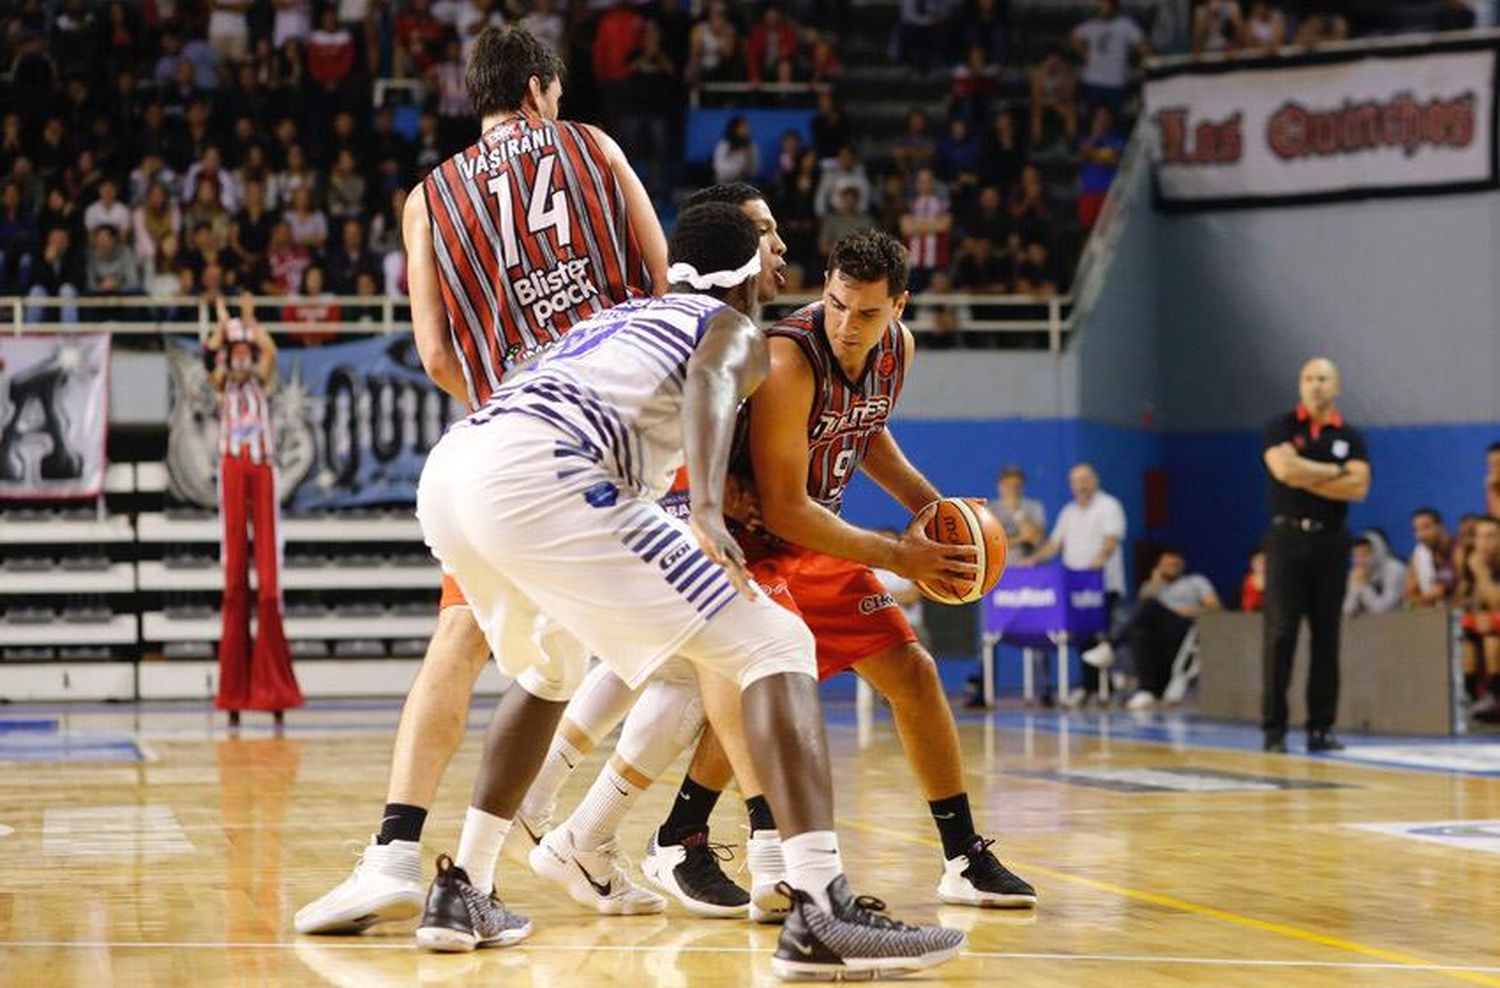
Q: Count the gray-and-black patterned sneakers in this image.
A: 2